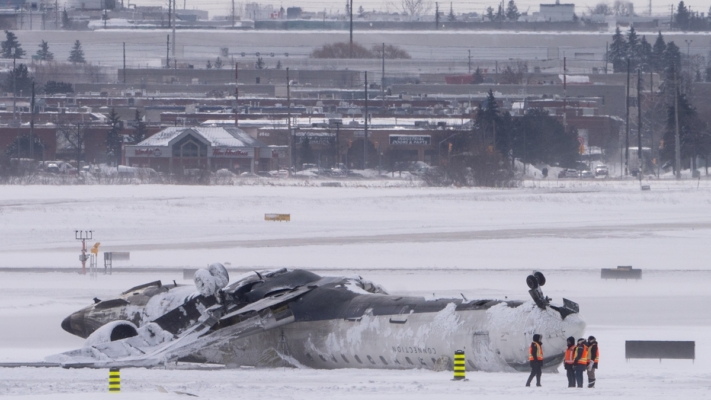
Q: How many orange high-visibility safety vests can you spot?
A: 4